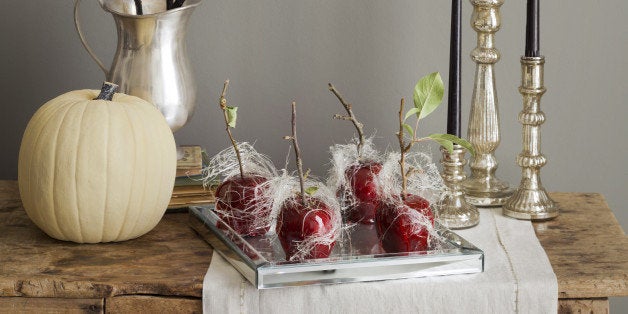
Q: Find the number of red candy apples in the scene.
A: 4